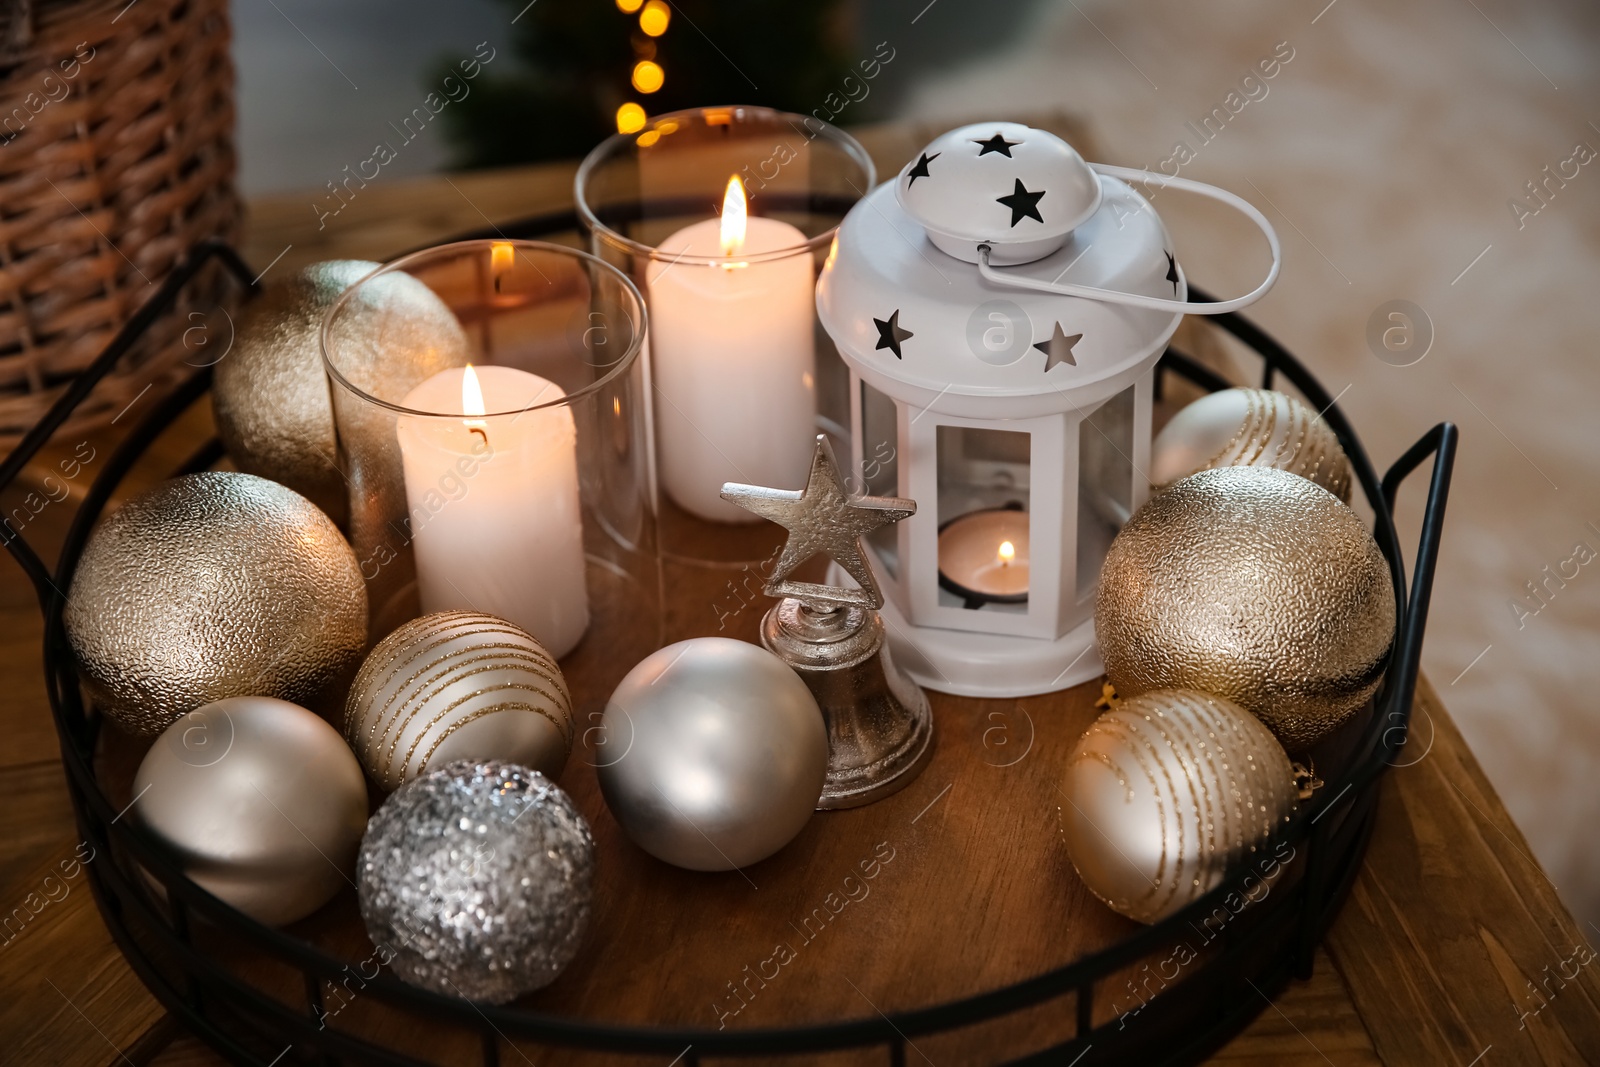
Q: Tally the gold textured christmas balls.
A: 3